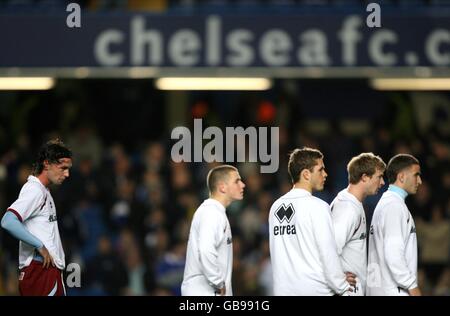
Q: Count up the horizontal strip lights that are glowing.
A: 3